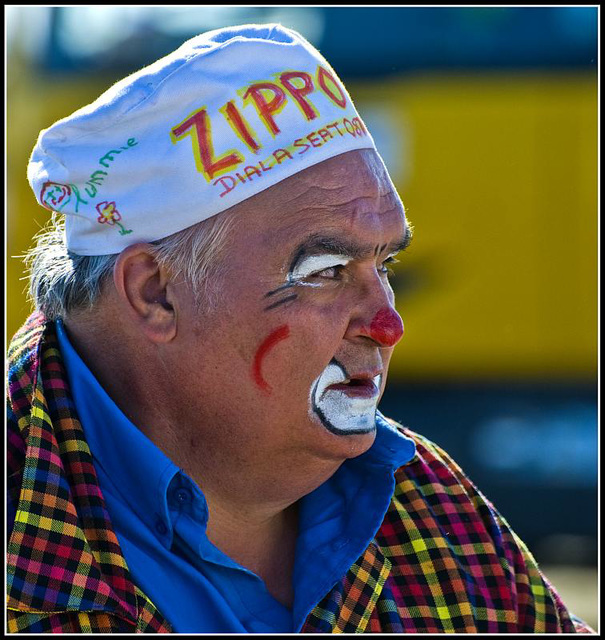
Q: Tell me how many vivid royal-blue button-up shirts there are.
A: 1